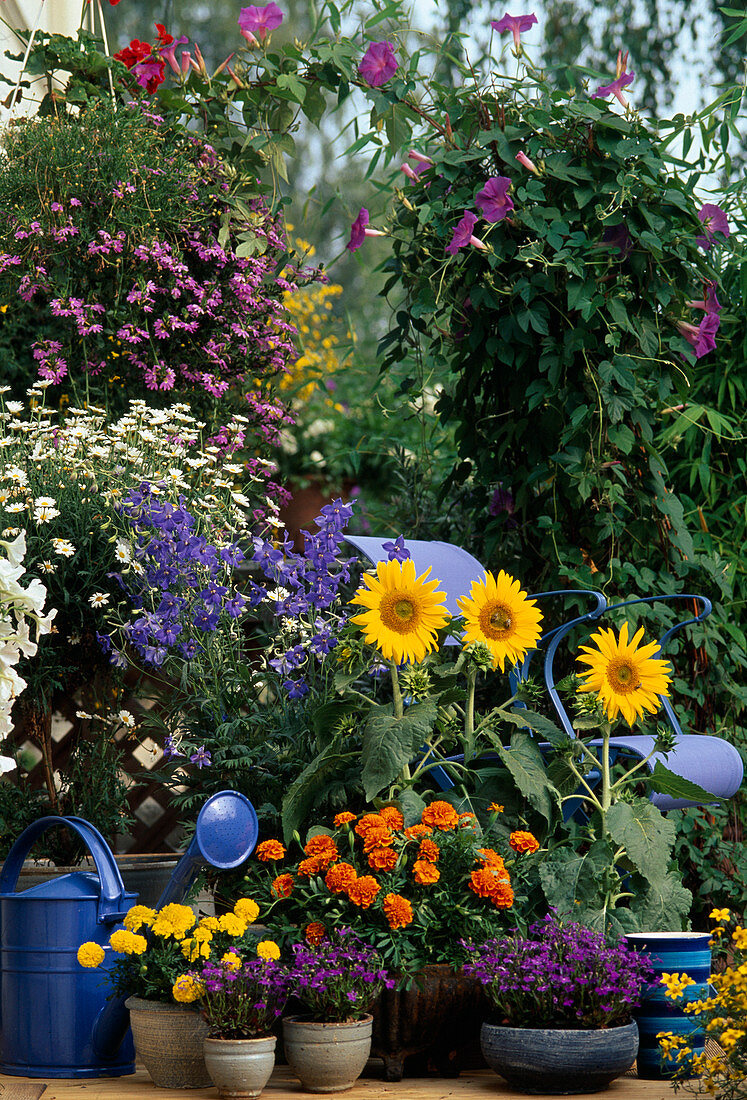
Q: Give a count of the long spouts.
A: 1